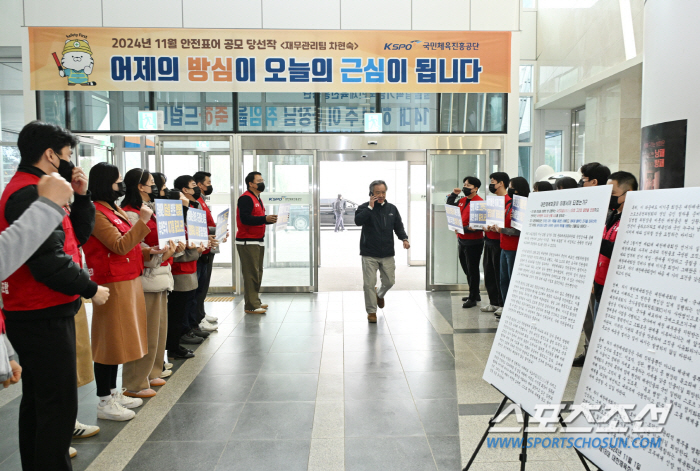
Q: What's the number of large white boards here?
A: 2